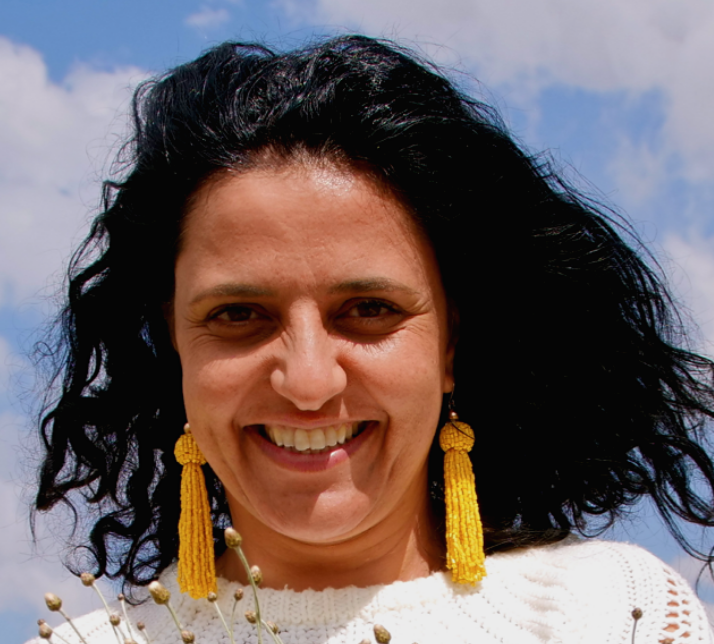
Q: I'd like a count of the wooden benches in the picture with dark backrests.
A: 0